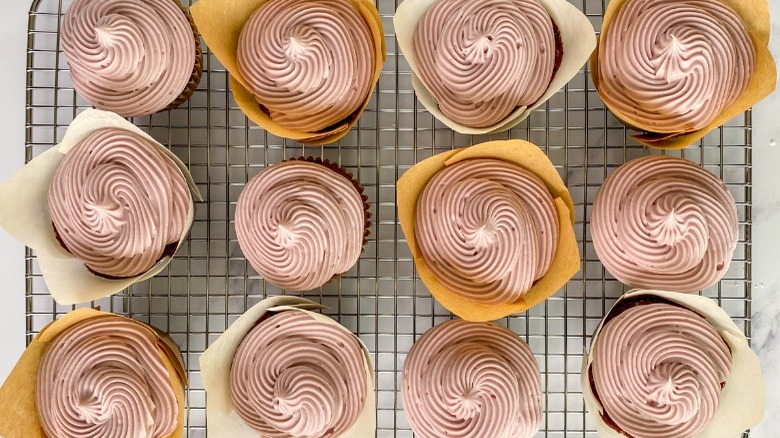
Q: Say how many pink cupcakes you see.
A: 12